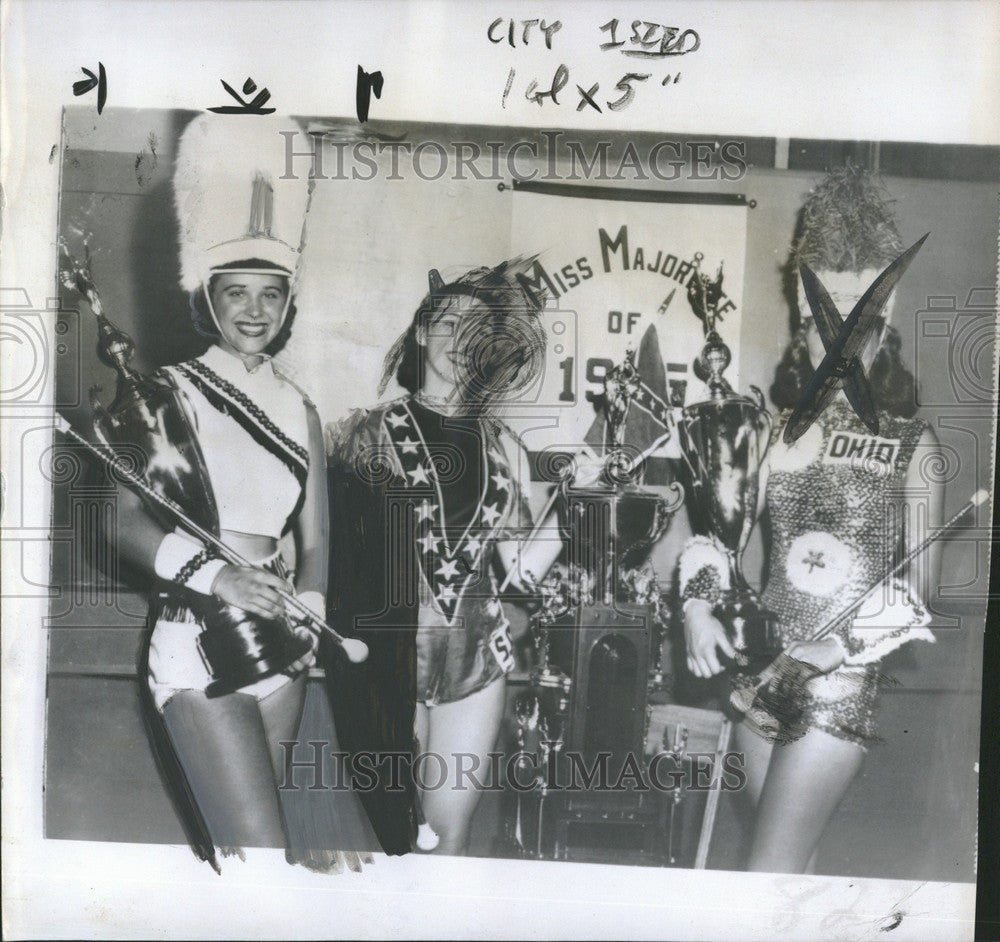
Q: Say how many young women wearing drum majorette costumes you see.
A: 3